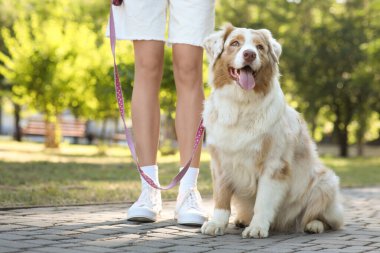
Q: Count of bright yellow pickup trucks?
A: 0